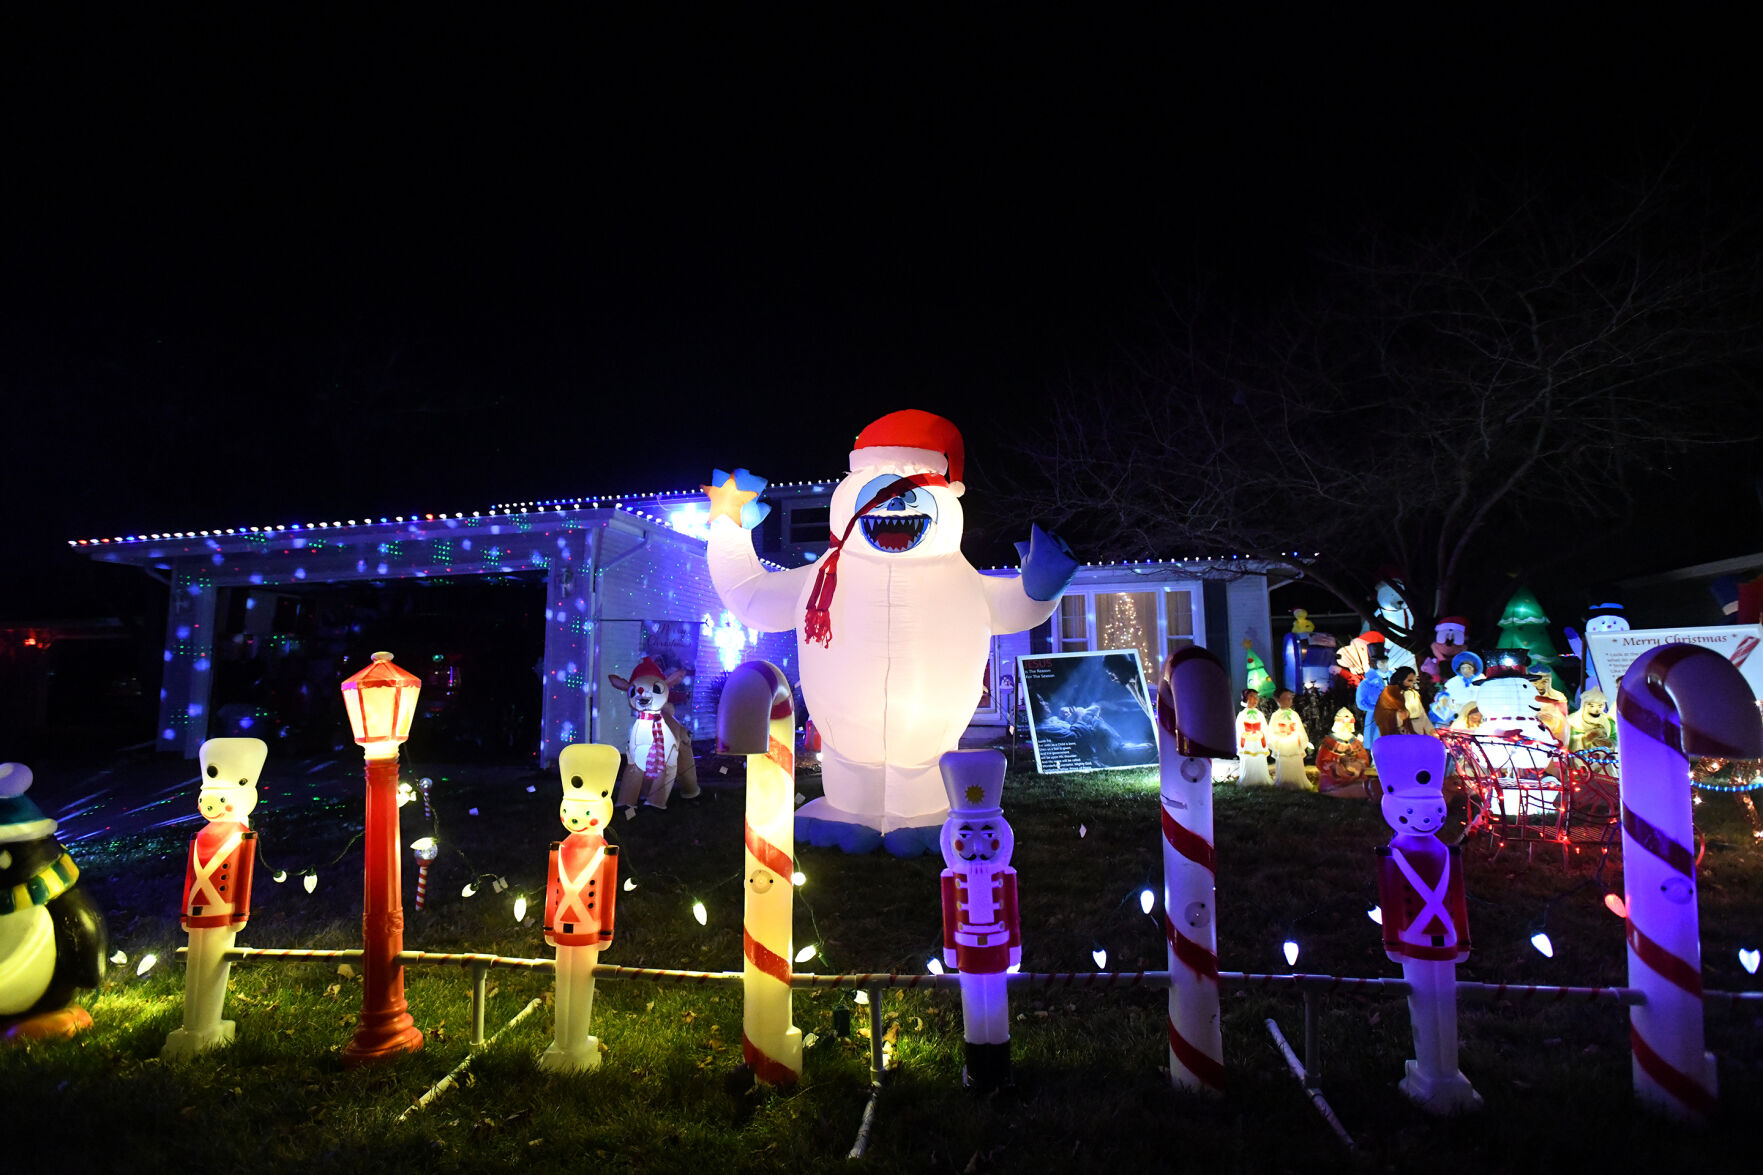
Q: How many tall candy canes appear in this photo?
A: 3